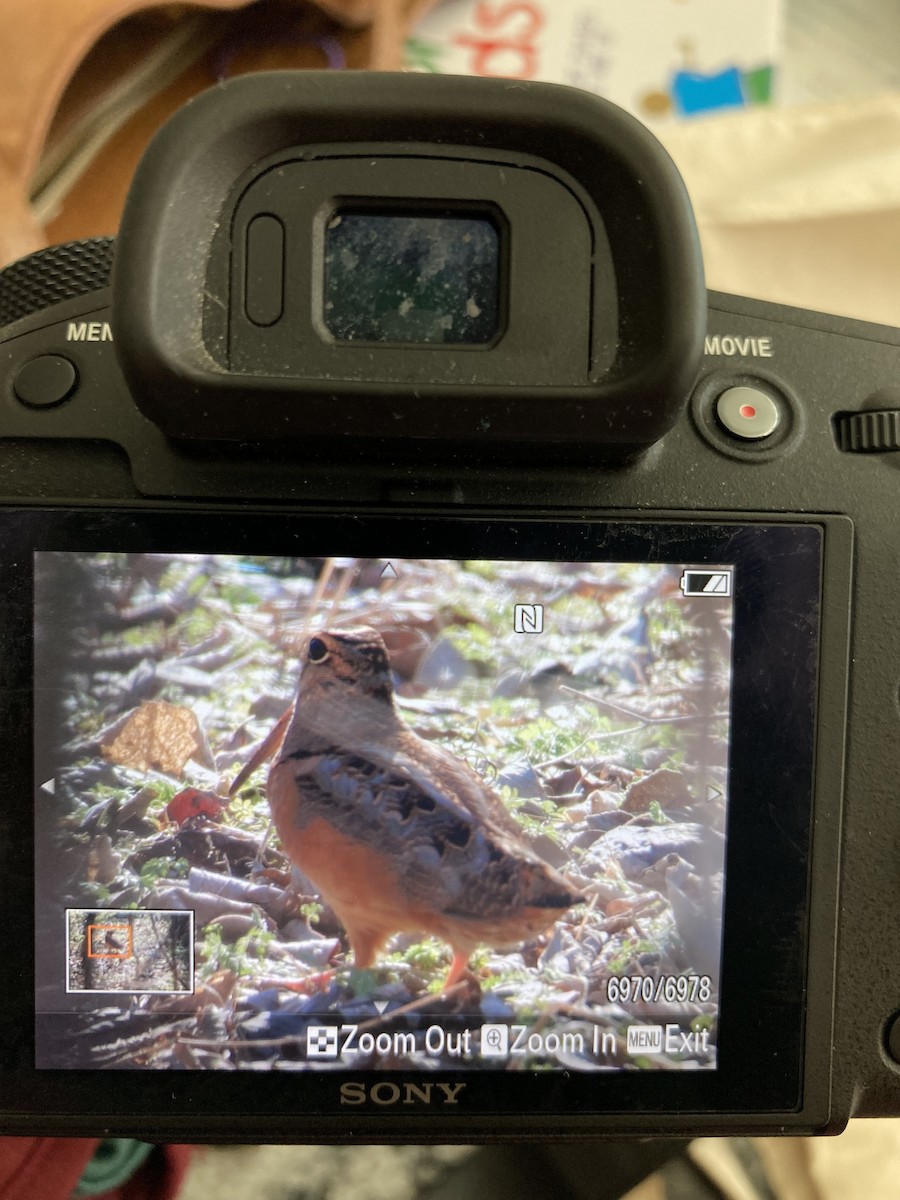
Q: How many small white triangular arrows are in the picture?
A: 4